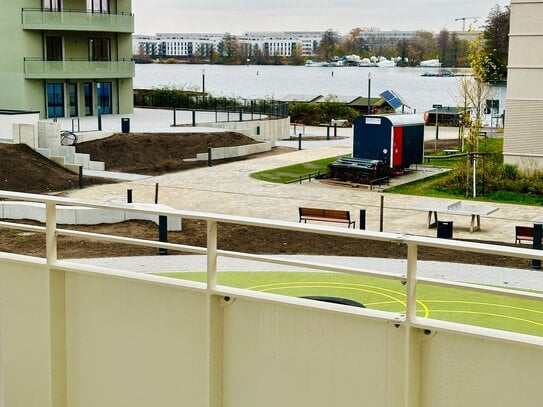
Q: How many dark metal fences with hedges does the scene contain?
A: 1